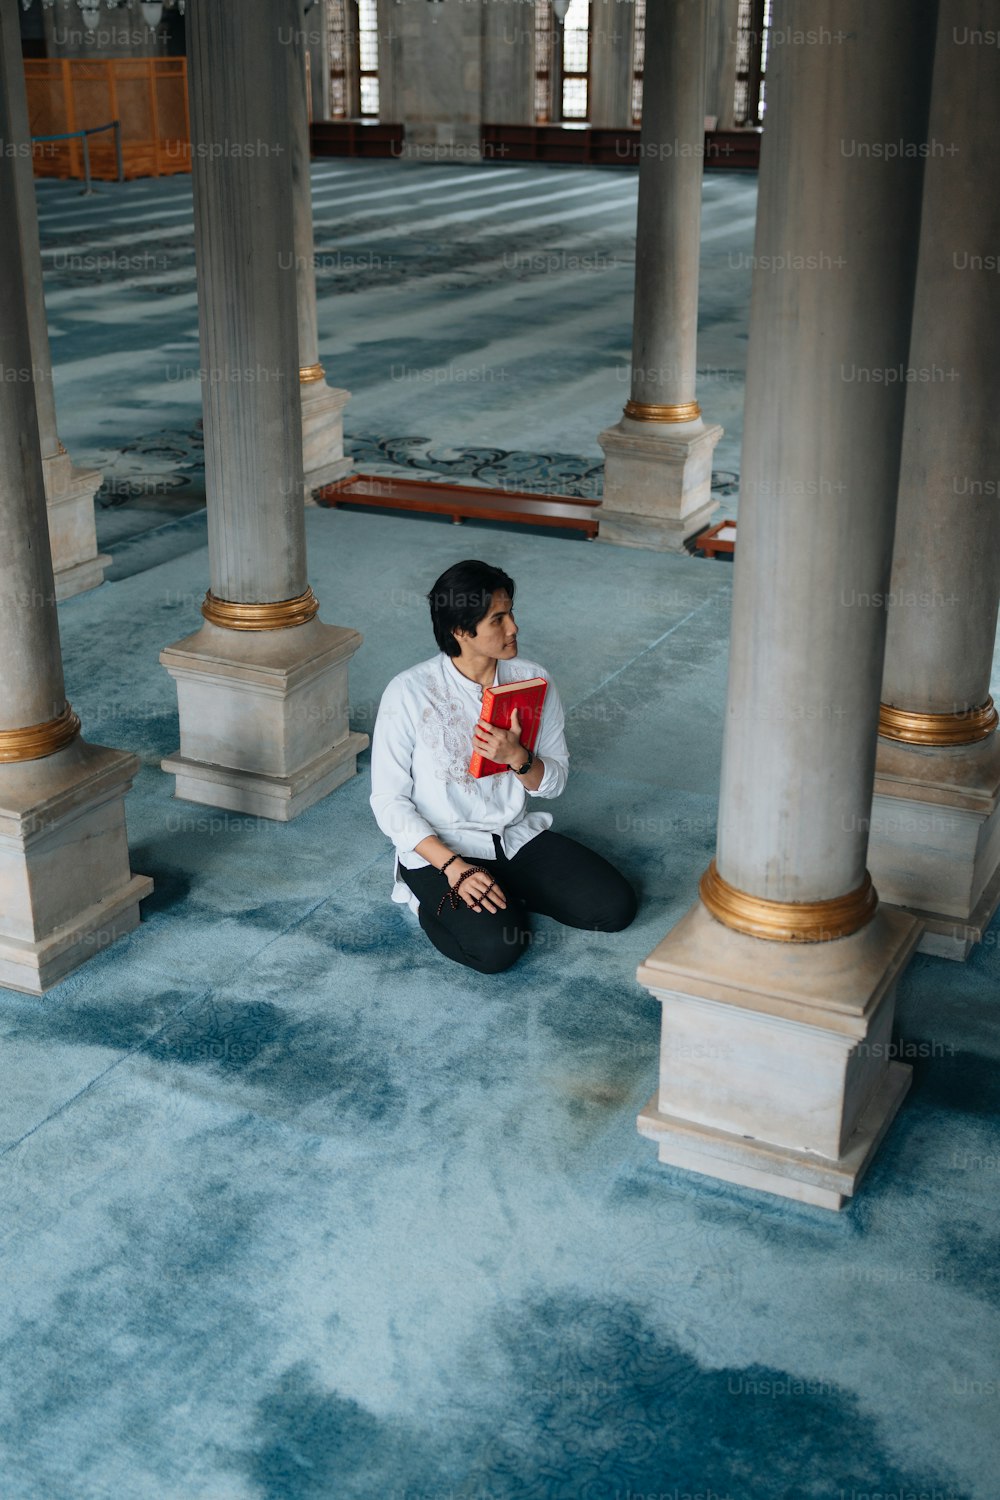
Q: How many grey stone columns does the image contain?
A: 7